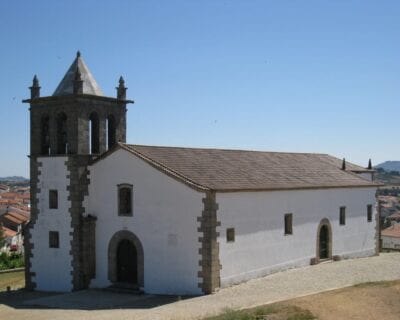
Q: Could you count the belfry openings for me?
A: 4